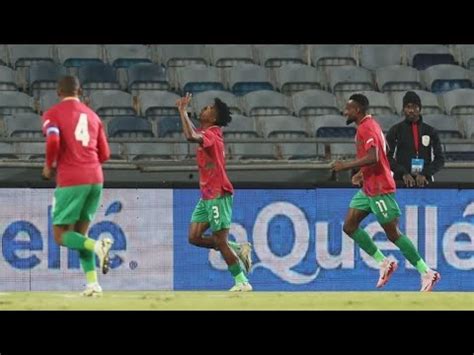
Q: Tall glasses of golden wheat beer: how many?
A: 0